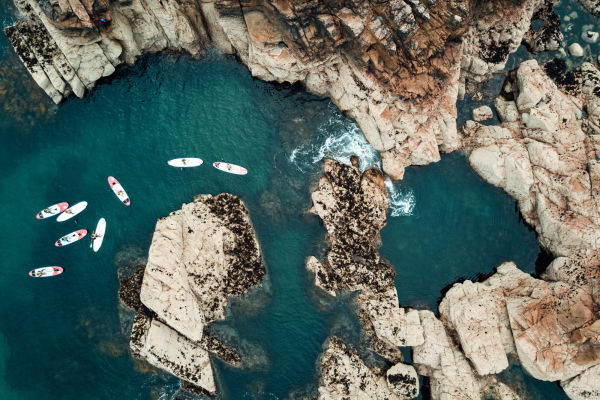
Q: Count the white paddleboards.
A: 3